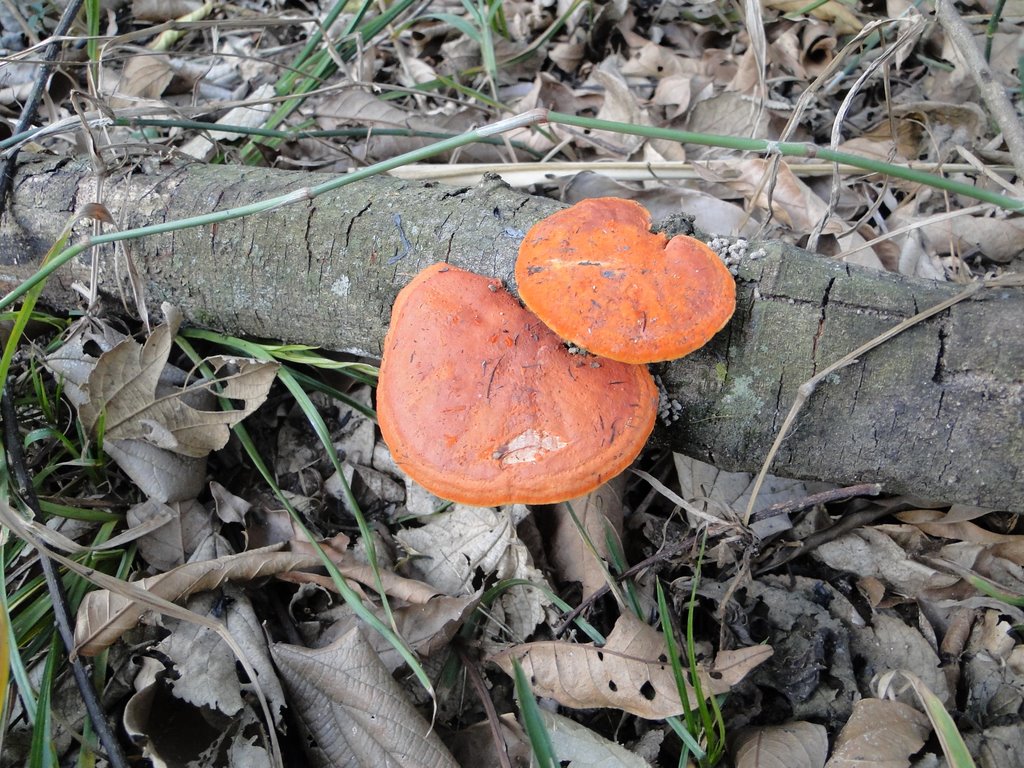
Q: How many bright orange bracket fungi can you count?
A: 2